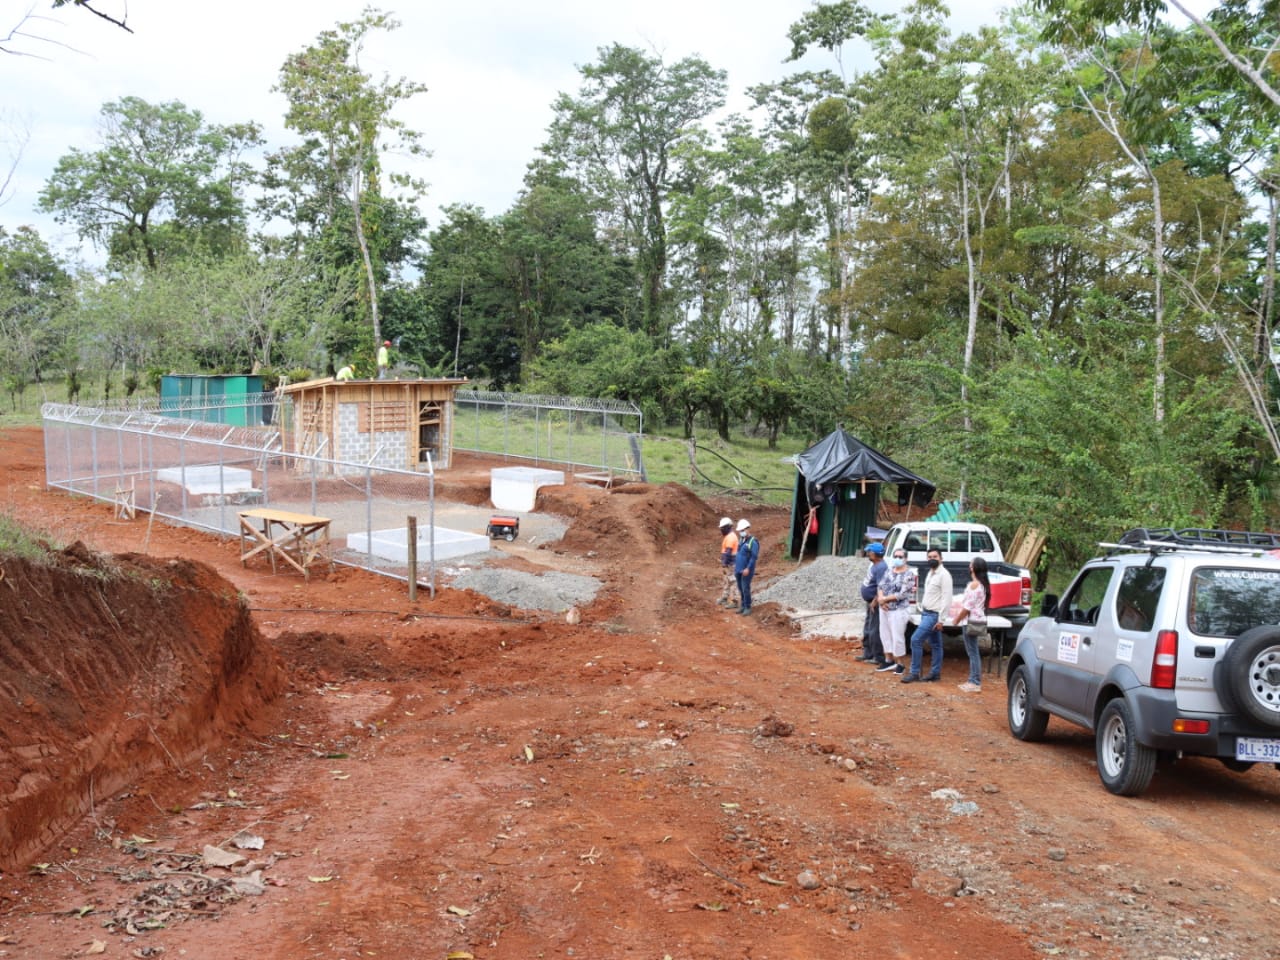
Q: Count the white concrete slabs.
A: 3